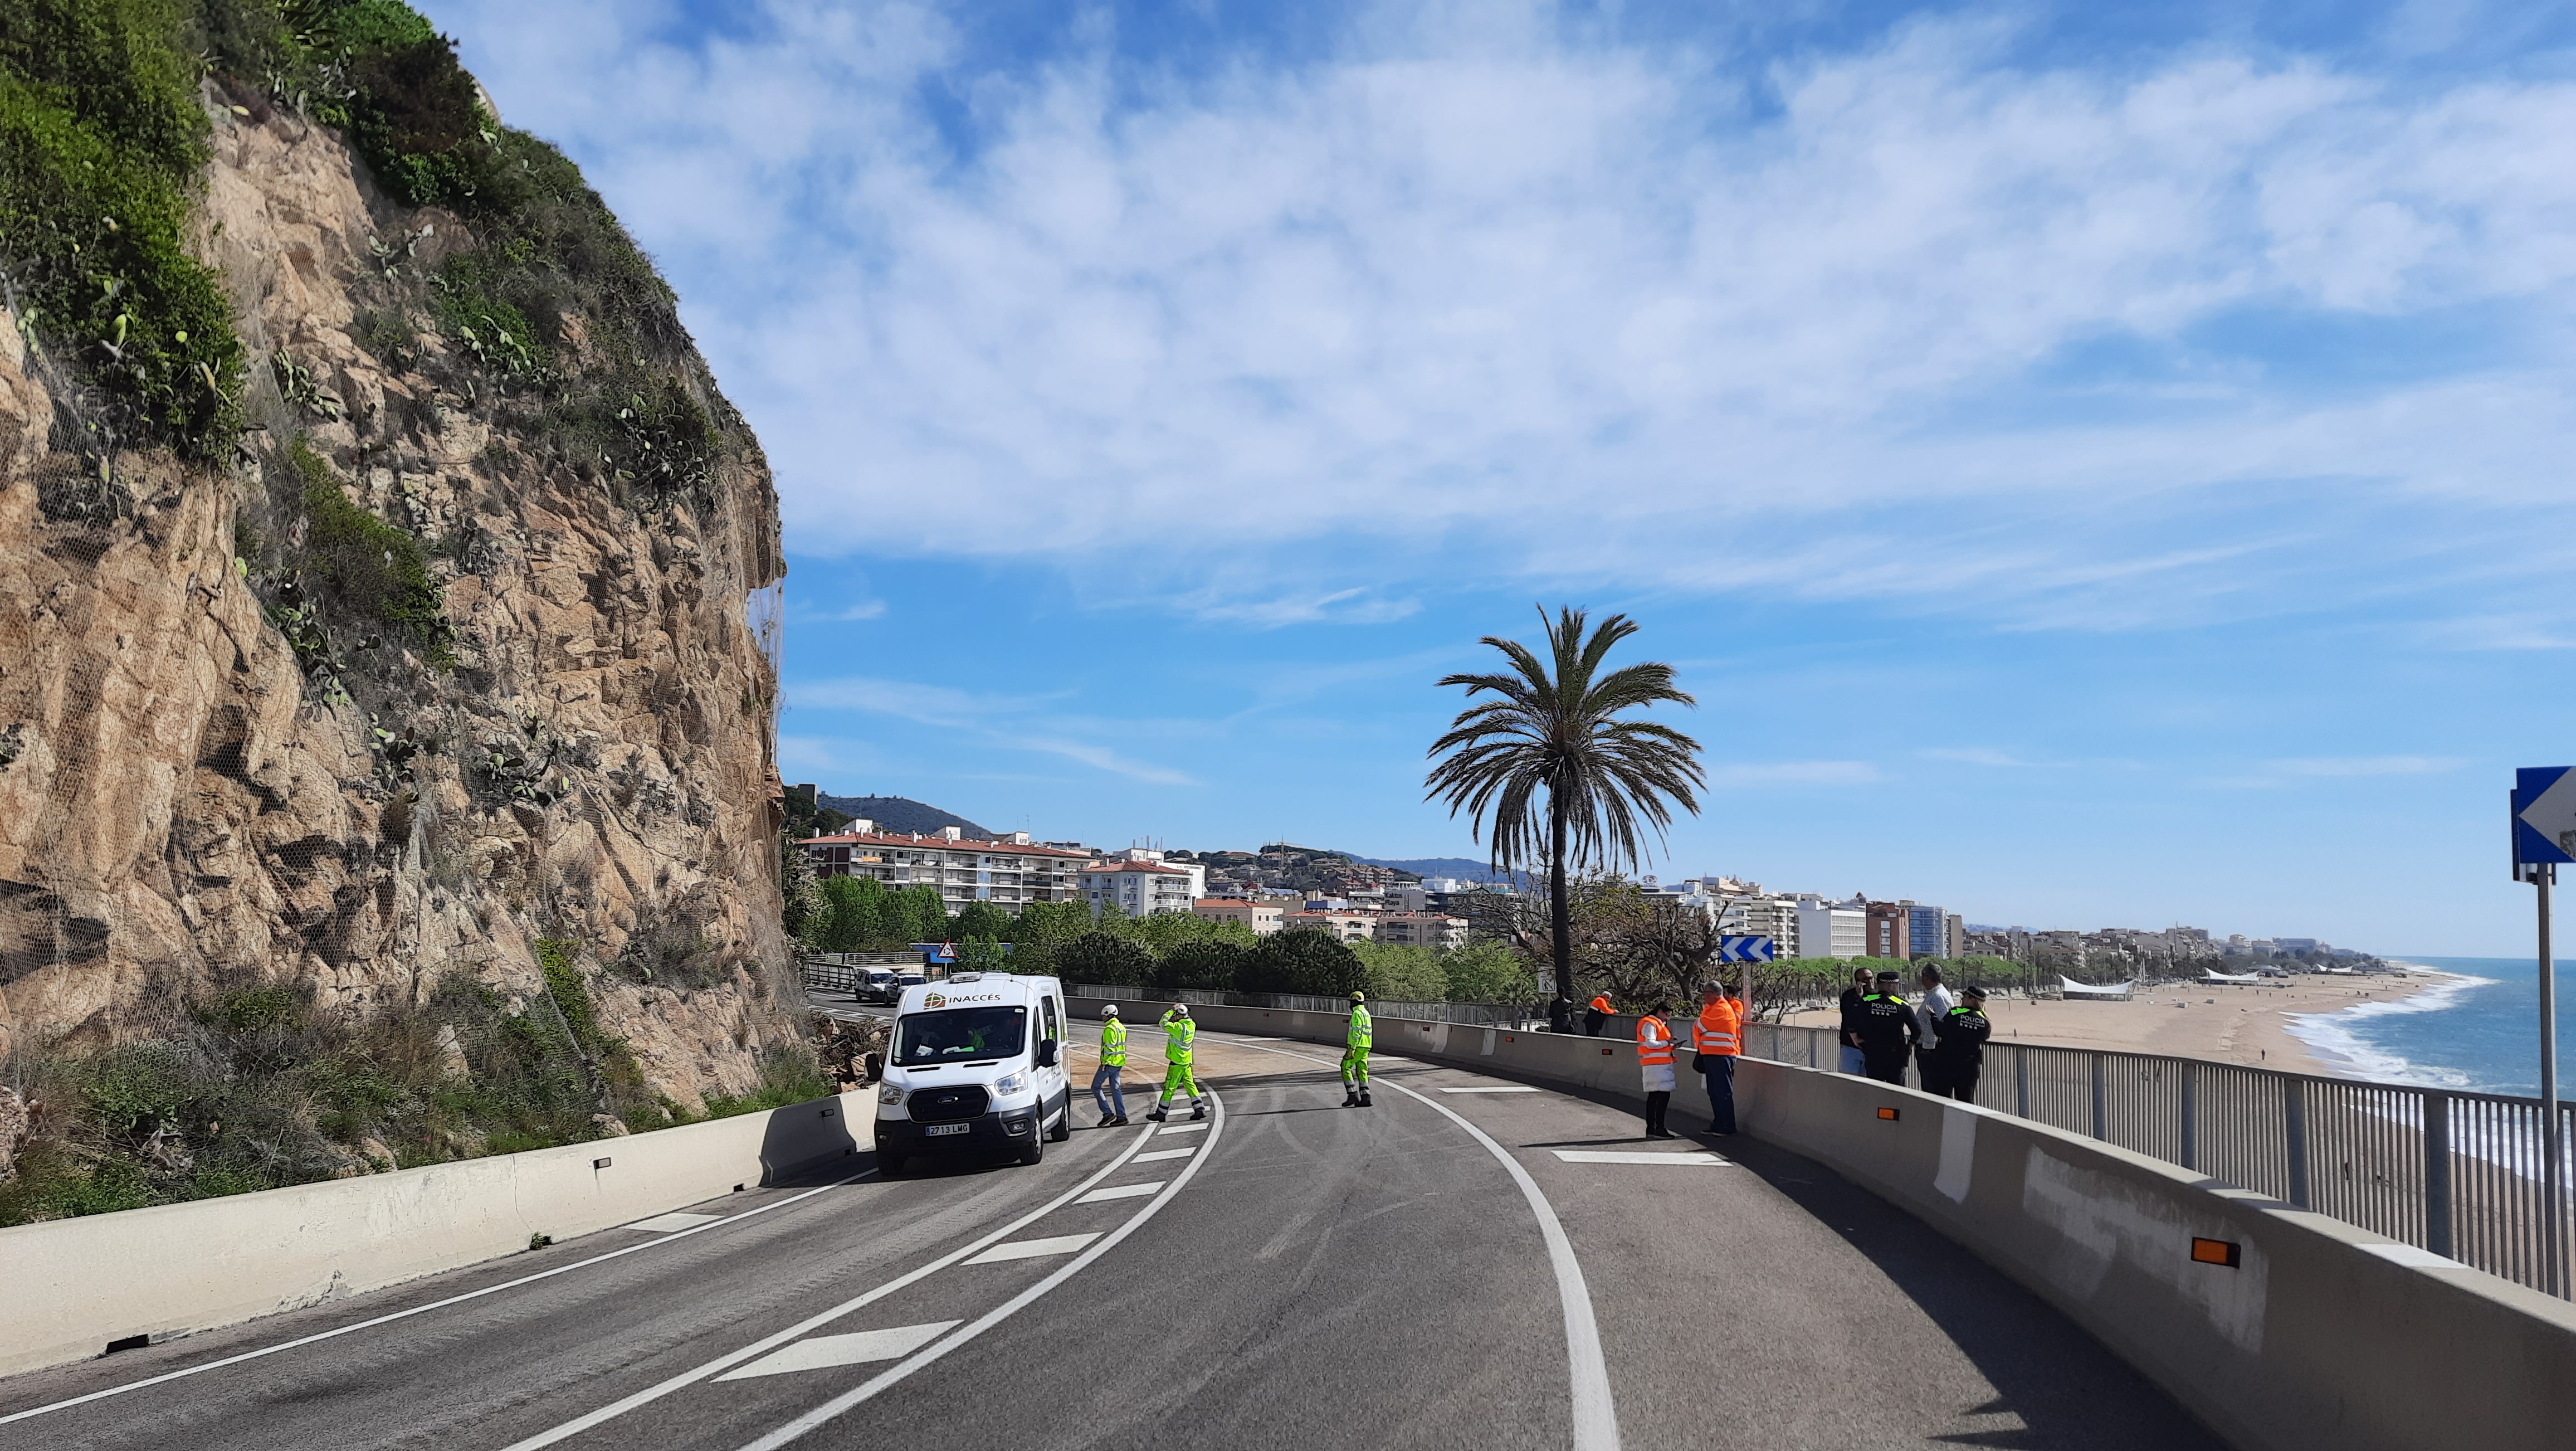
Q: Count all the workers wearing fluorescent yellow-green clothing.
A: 3